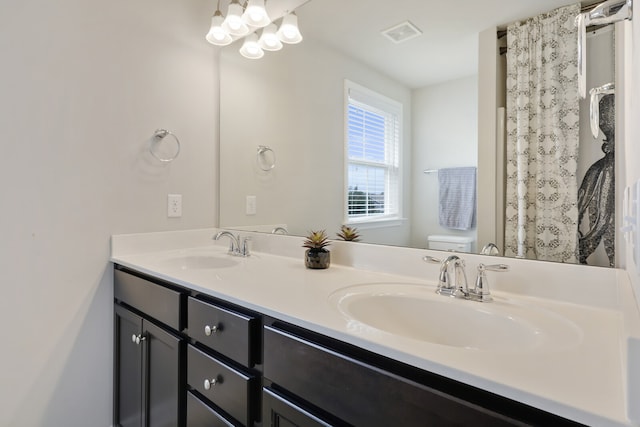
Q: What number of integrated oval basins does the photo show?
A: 2